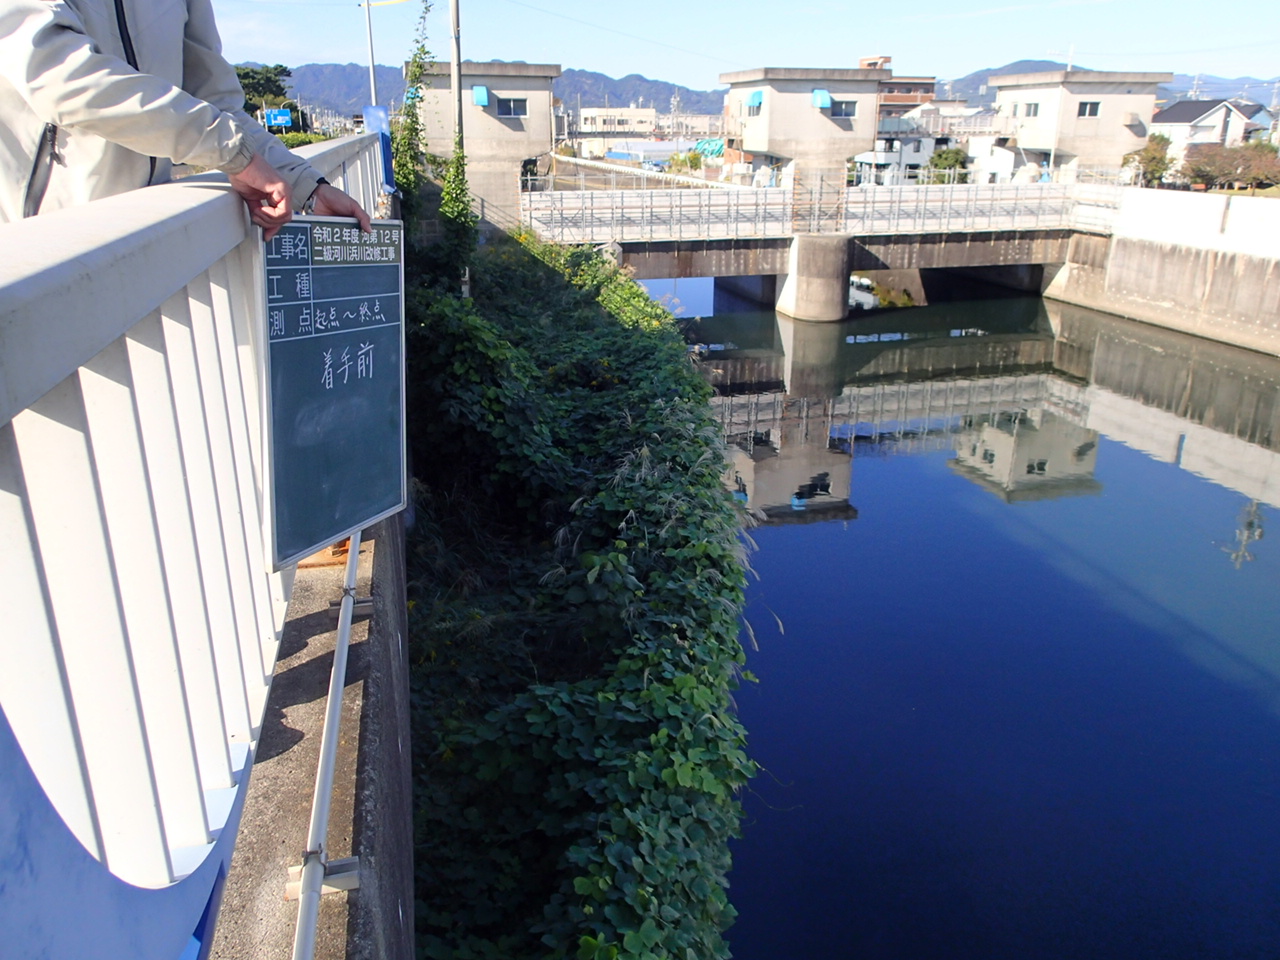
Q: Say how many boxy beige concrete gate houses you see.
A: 3